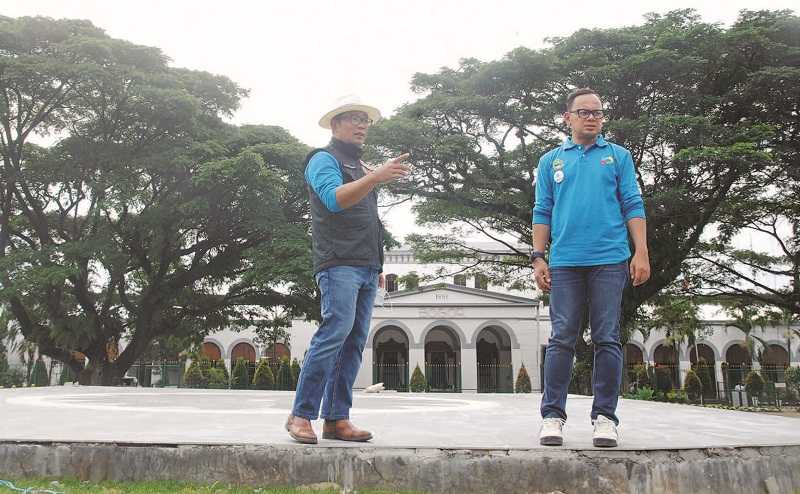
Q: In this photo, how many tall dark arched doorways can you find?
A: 3